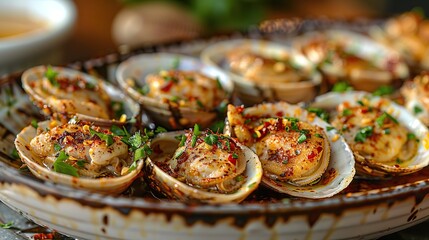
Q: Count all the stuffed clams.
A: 10